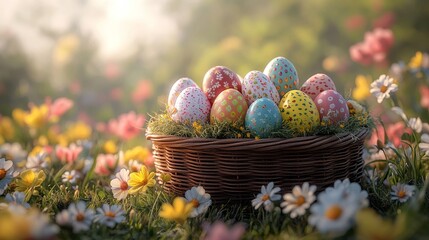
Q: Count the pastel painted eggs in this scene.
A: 10